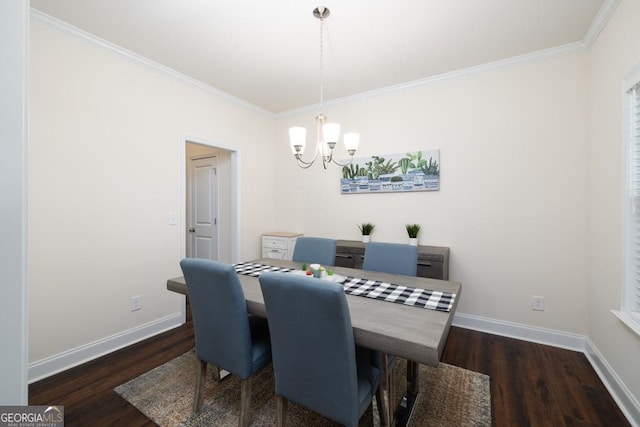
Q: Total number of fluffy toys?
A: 0